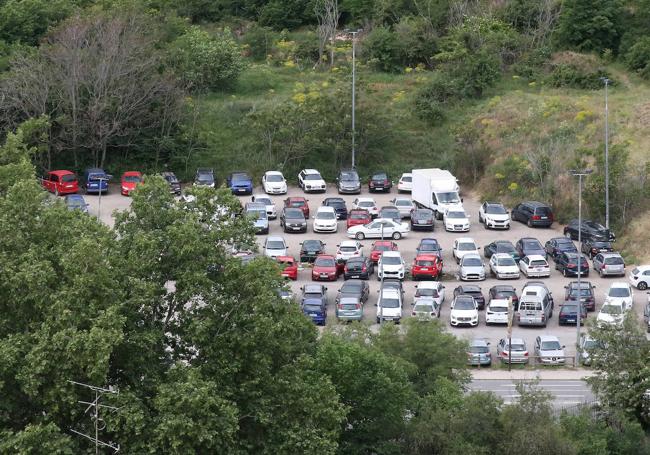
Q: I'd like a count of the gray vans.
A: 1